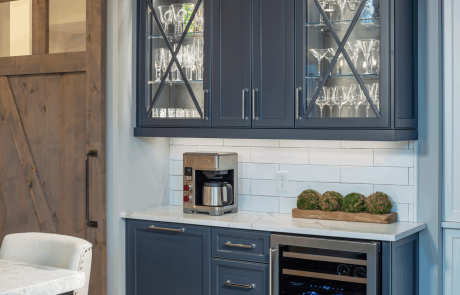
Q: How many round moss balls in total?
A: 4